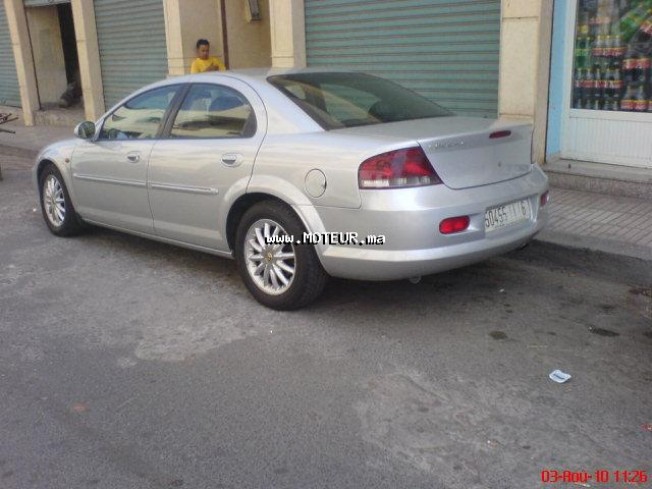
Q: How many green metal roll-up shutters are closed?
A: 3